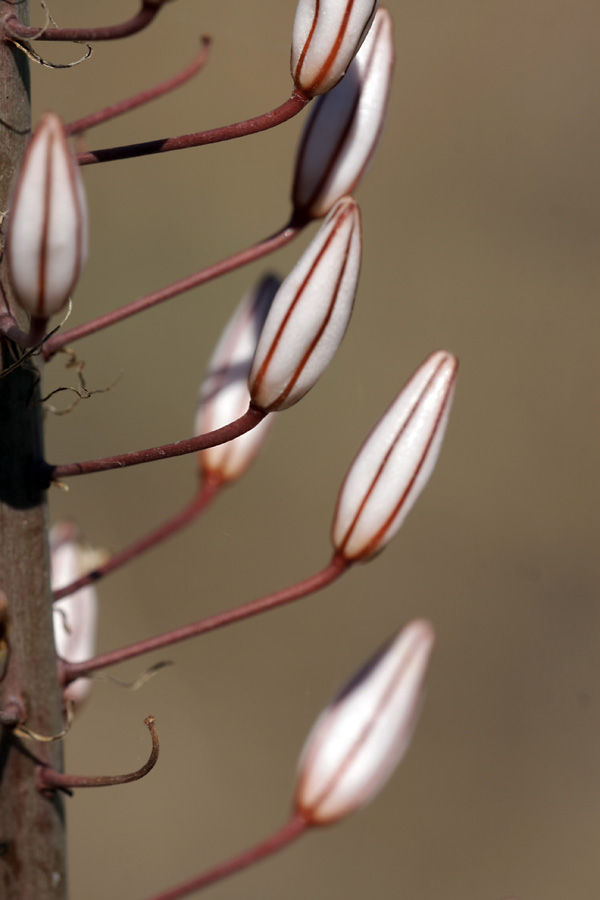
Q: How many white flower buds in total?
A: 8